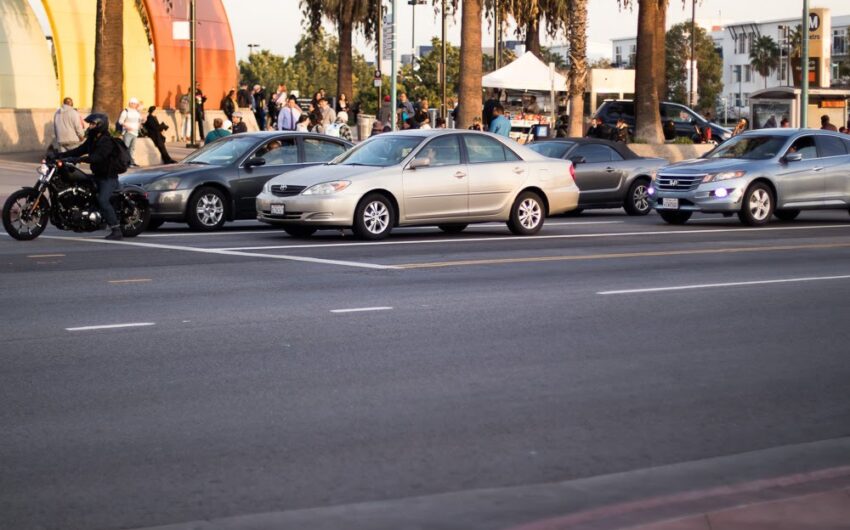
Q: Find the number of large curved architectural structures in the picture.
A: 3